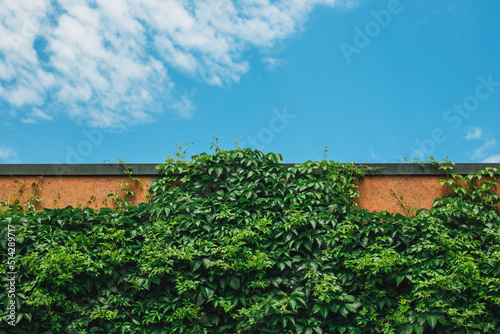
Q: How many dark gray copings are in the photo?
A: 1